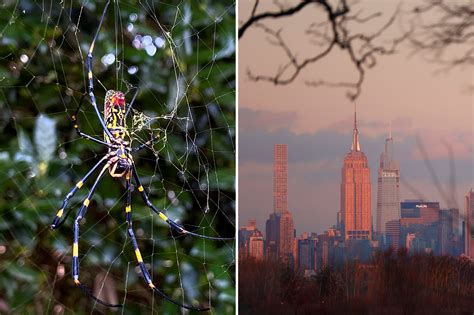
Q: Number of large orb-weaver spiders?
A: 1